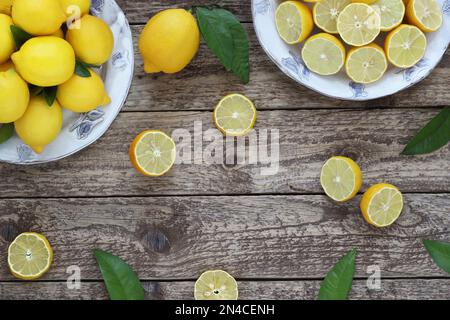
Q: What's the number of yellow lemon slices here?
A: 14